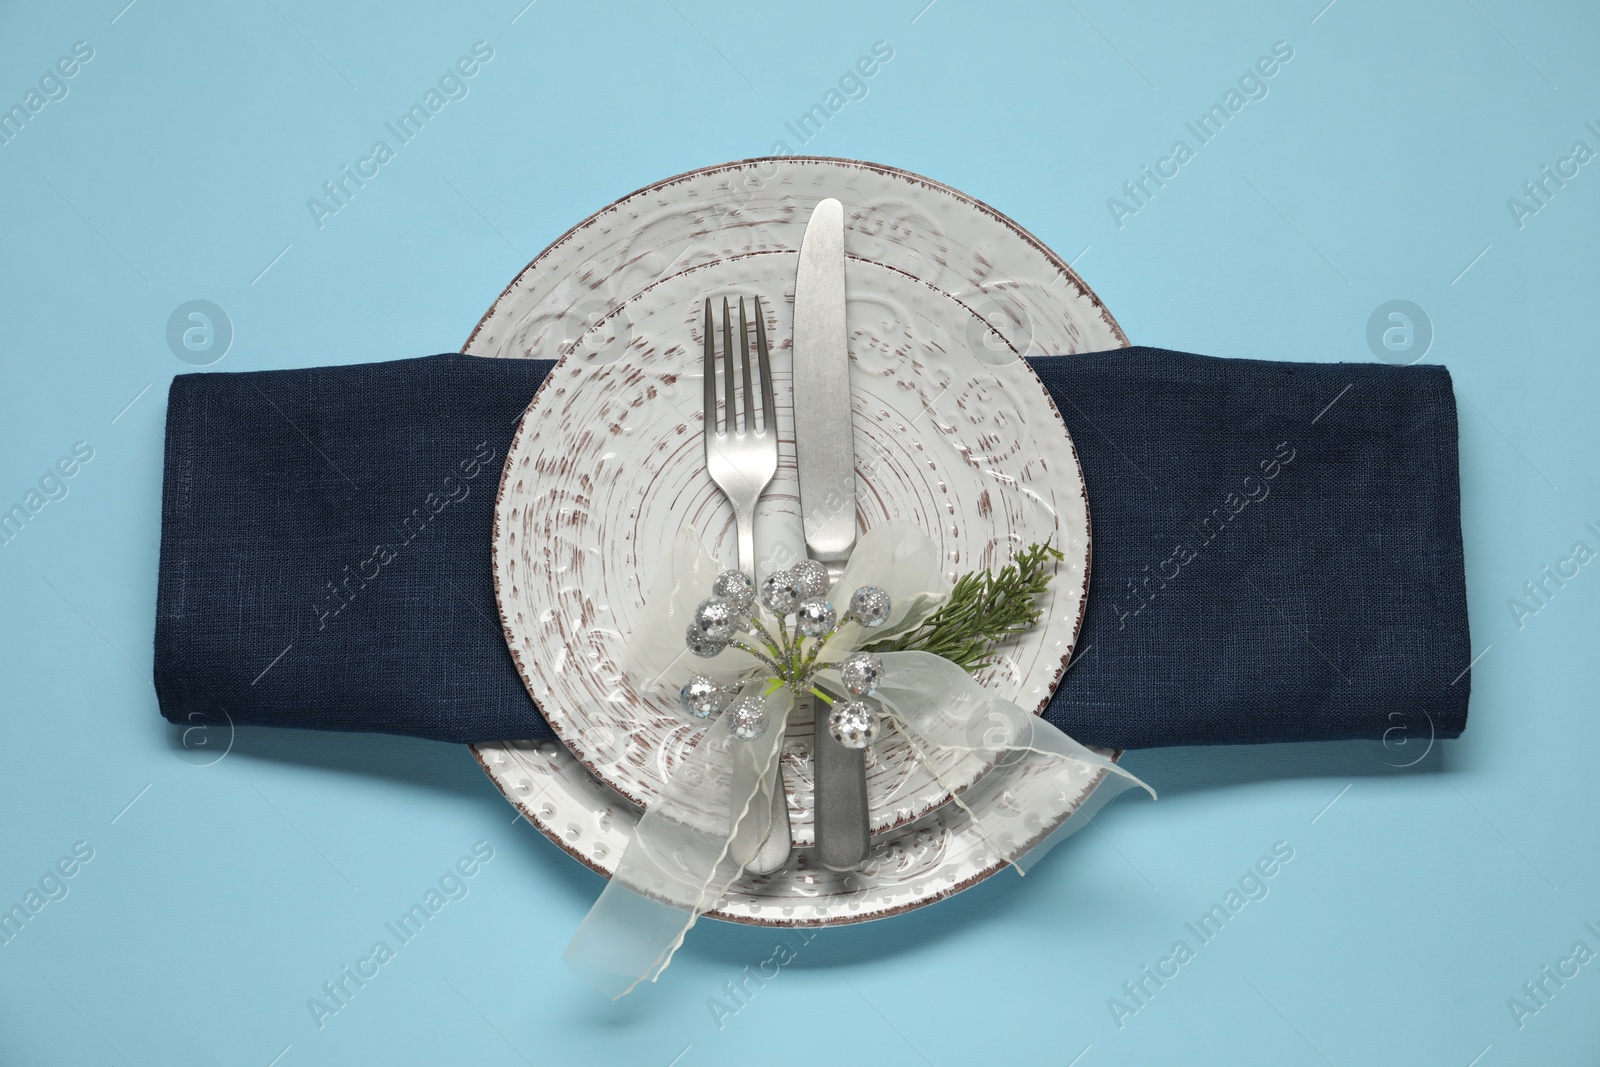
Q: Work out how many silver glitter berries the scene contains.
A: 11